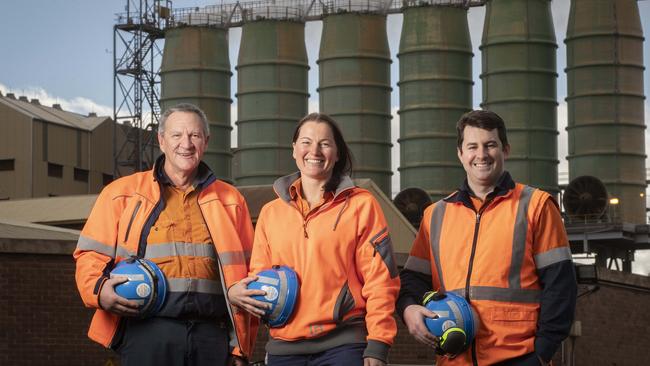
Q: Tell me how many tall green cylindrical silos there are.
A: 6